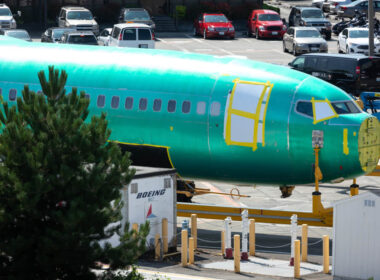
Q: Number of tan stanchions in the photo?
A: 12